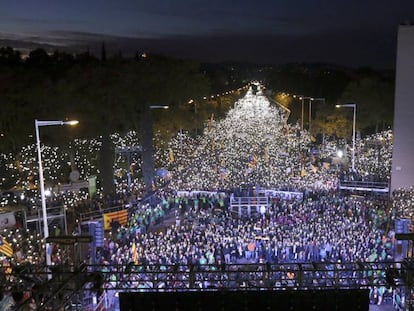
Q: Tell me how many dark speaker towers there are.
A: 2